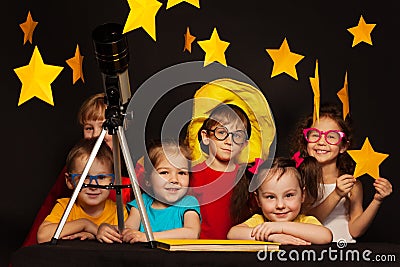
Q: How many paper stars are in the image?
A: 12